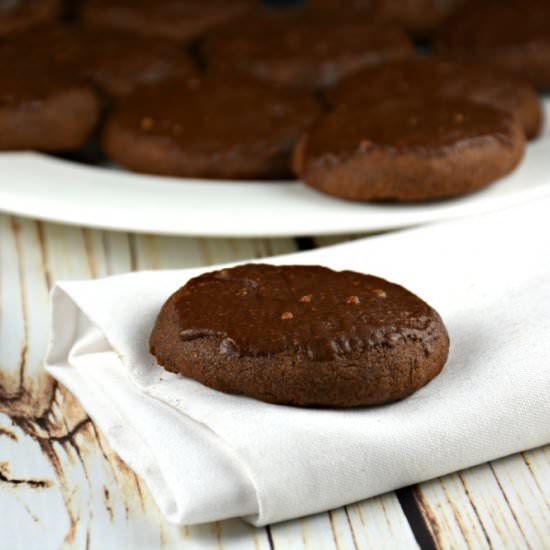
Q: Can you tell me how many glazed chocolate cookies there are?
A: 11